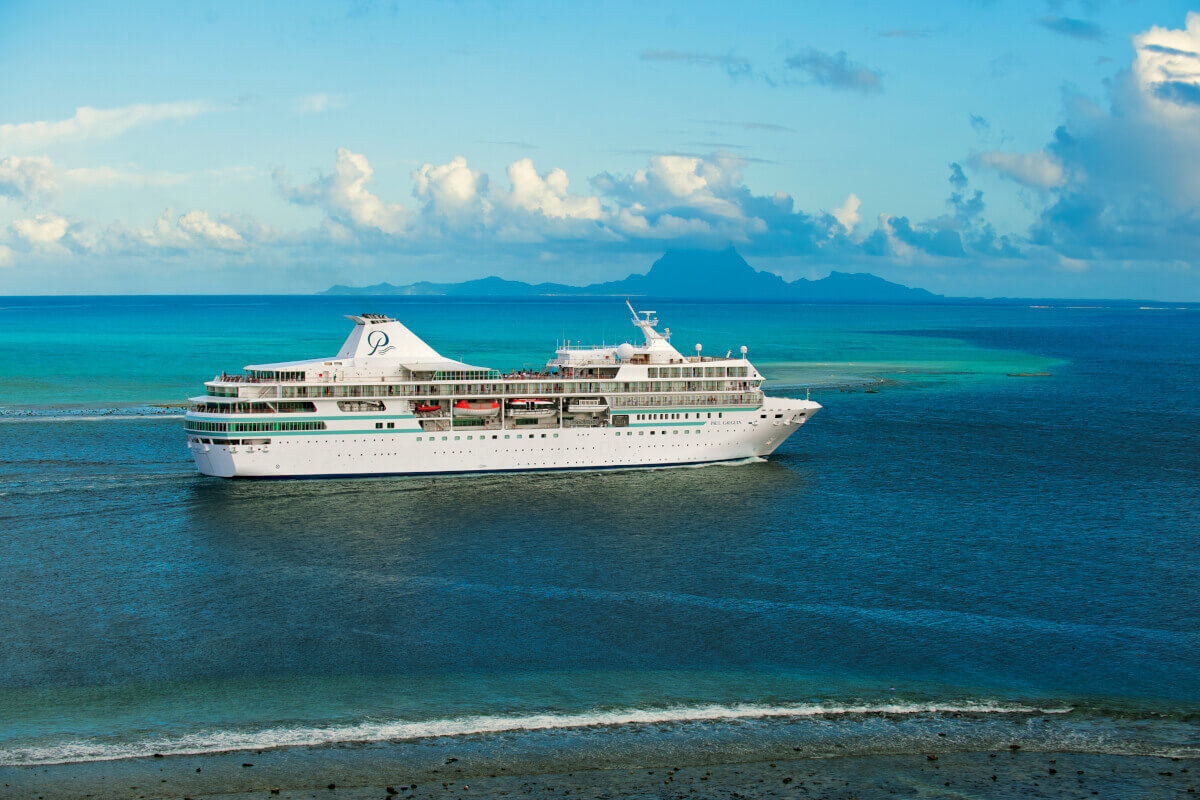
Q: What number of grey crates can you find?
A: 0